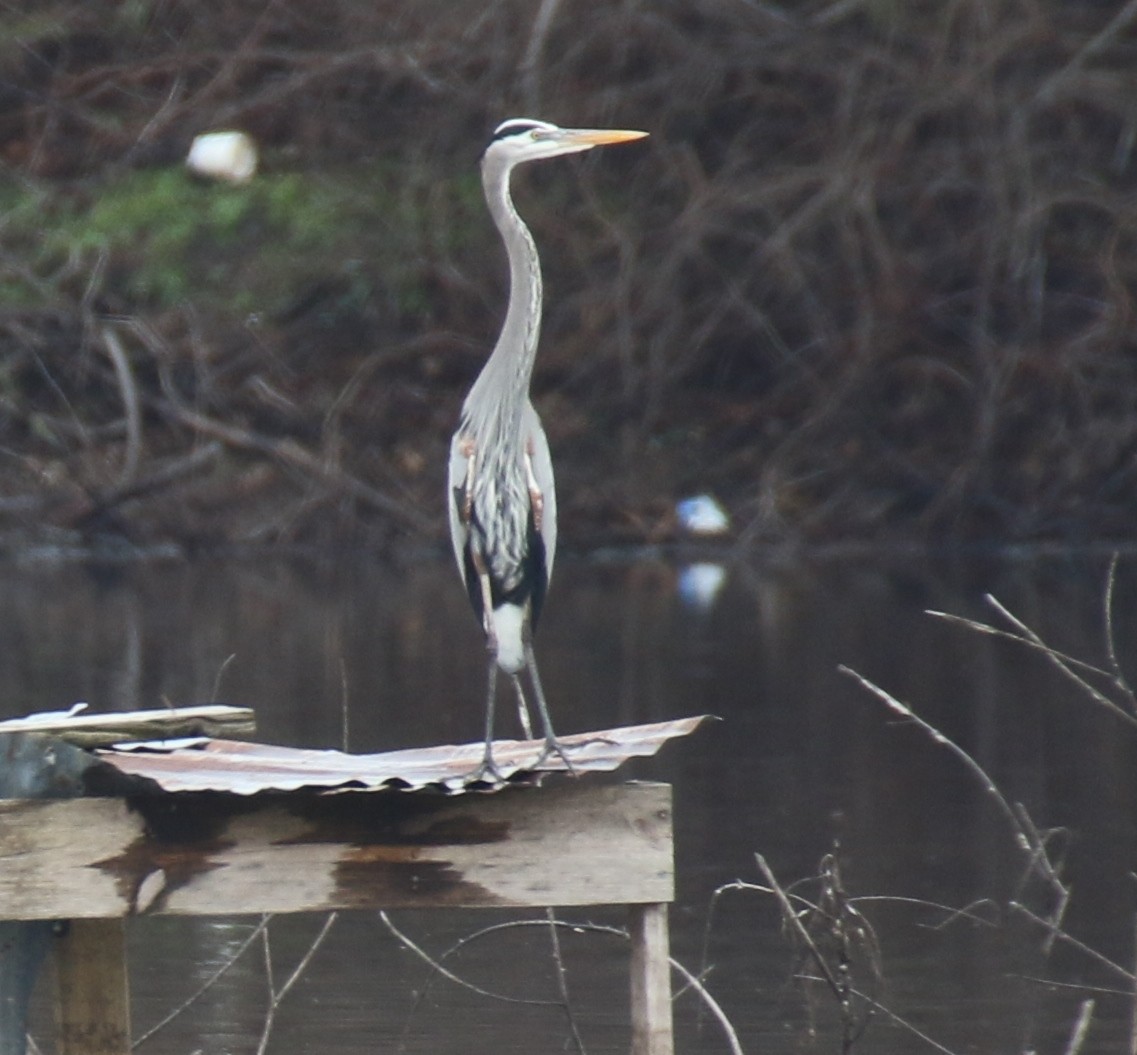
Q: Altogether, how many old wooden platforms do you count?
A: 1